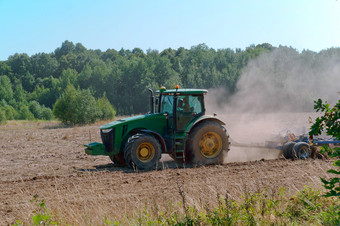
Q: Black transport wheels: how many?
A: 2